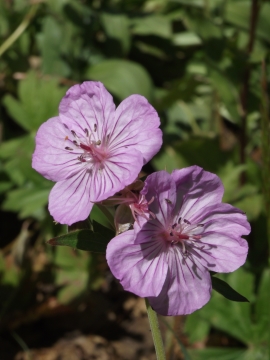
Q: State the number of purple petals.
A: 10